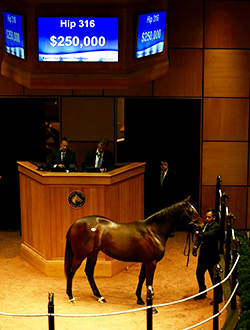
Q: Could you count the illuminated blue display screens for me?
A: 3